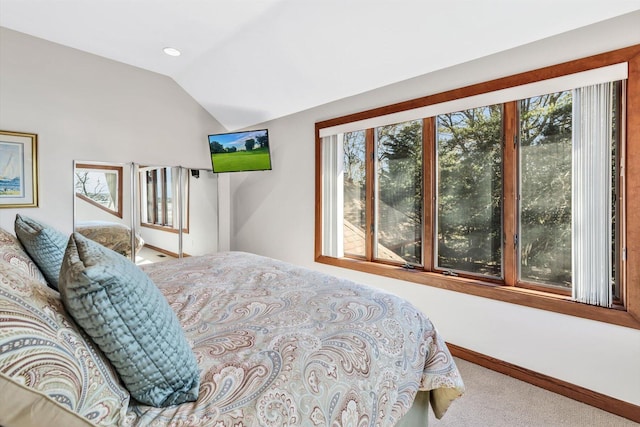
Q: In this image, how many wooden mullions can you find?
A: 3